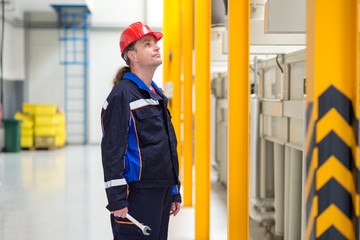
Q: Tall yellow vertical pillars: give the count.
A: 5